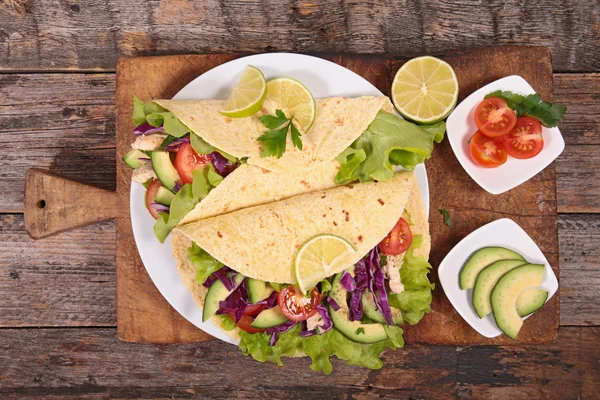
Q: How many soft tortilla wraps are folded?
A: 2